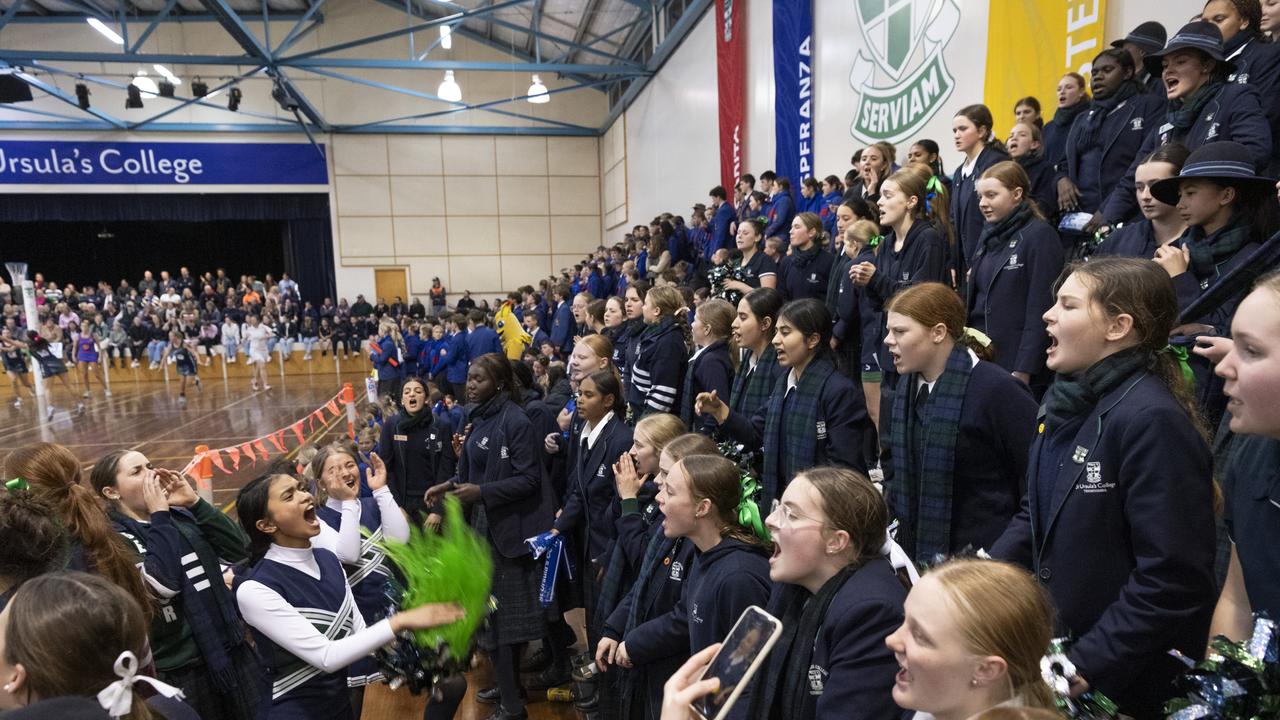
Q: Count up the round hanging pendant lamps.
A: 3